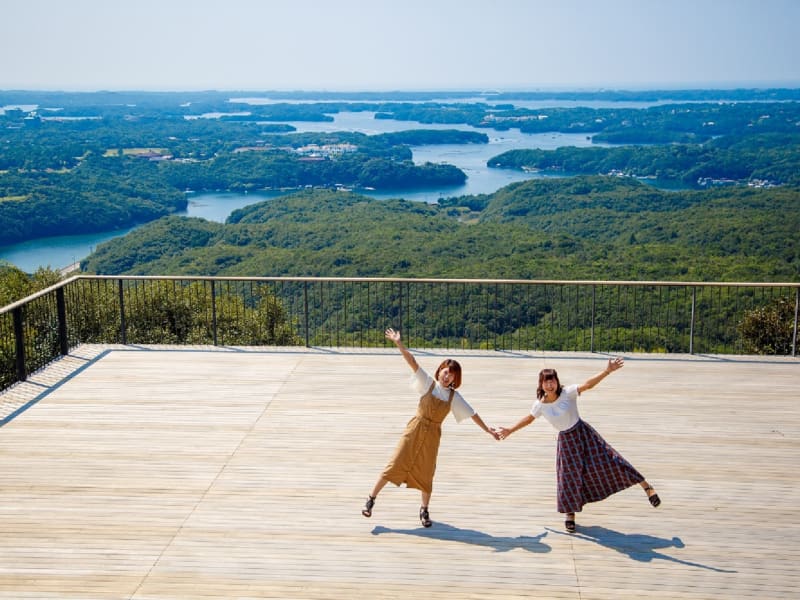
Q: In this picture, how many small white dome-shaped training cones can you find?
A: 0